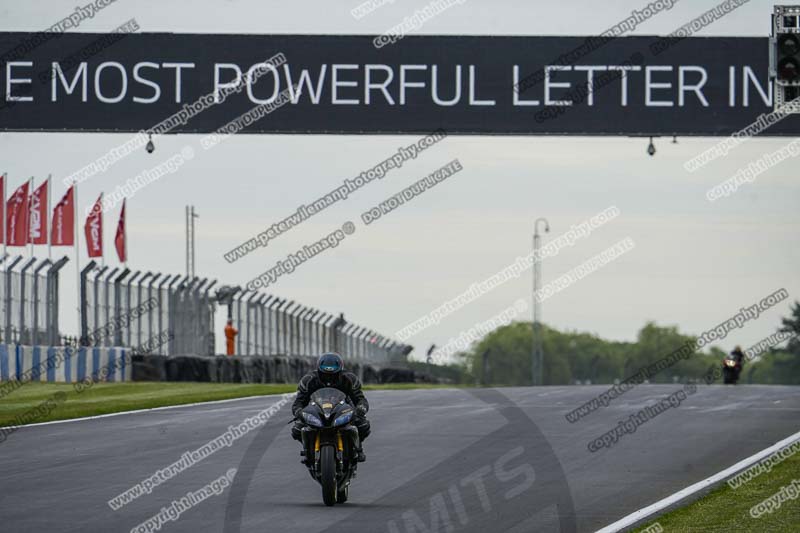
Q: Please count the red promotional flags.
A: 6